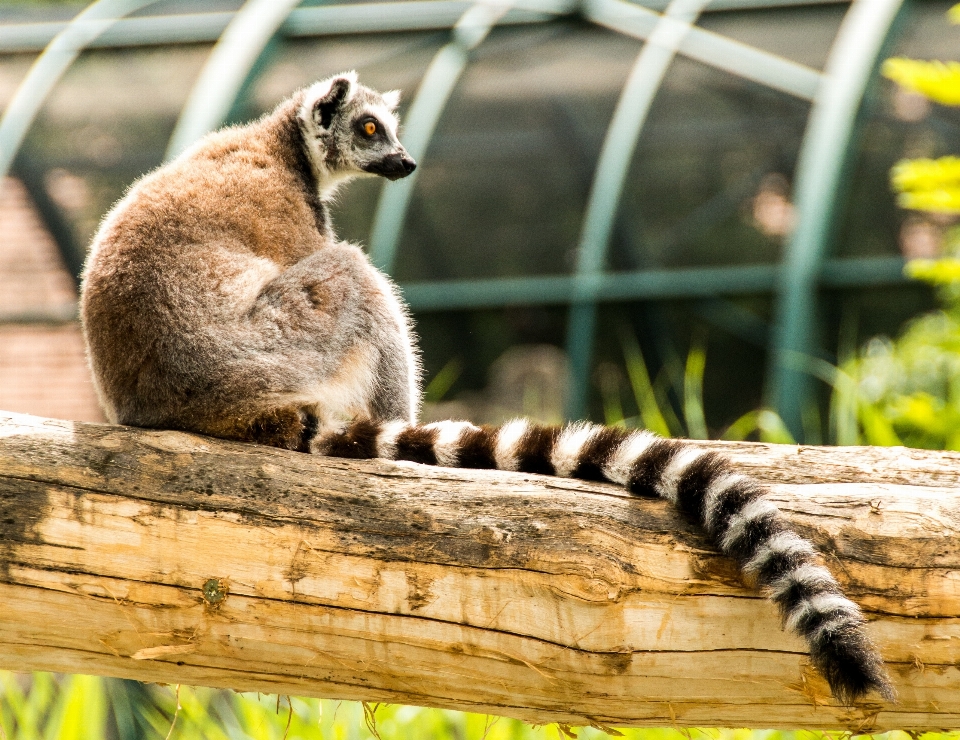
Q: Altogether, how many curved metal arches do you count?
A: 5